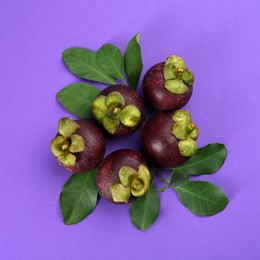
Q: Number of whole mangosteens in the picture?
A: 5